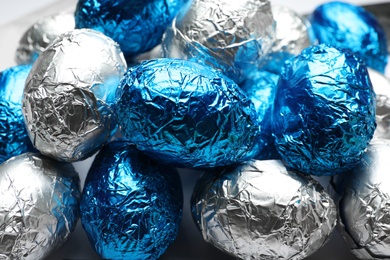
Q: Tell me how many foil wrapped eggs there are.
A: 15